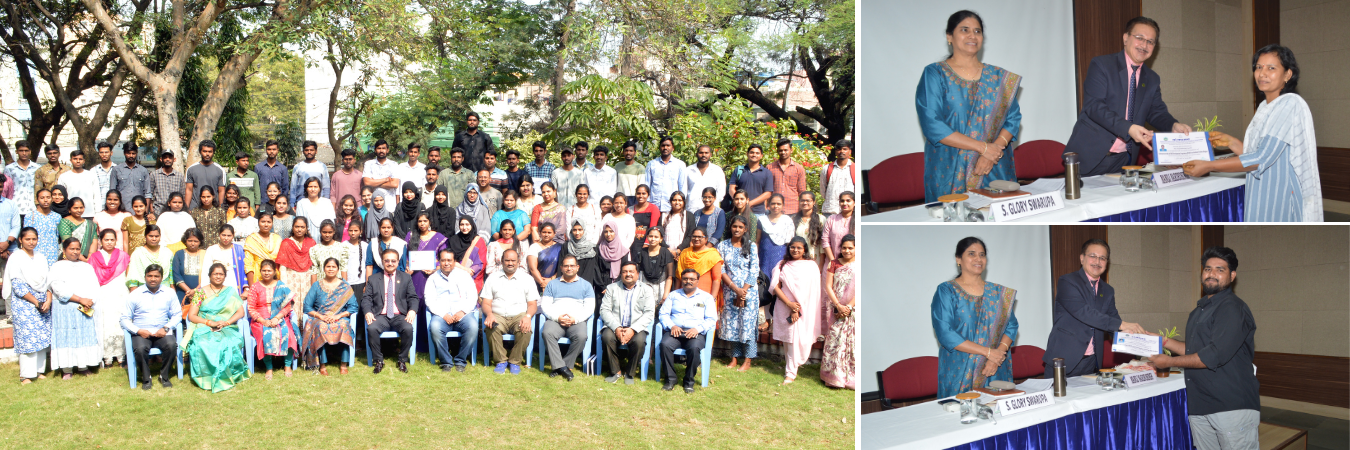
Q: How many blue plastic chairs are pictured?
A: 10